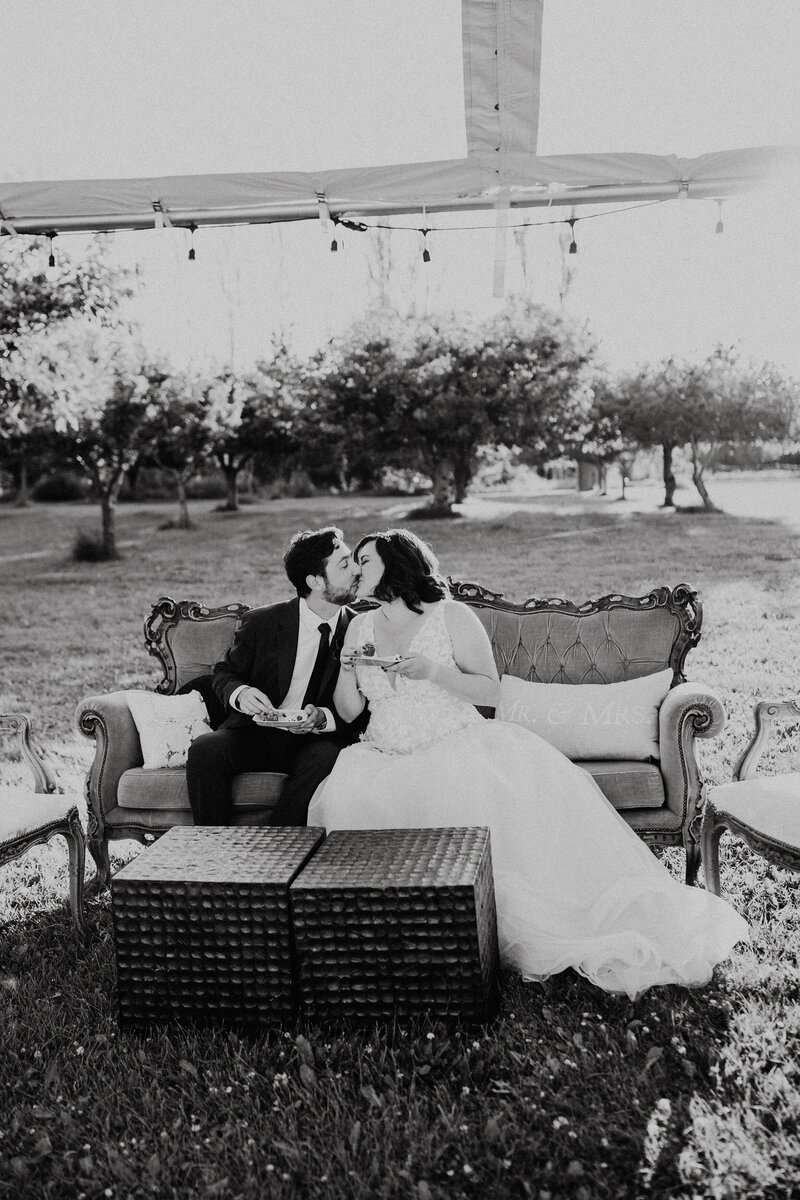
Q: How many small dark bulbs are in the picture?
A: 6